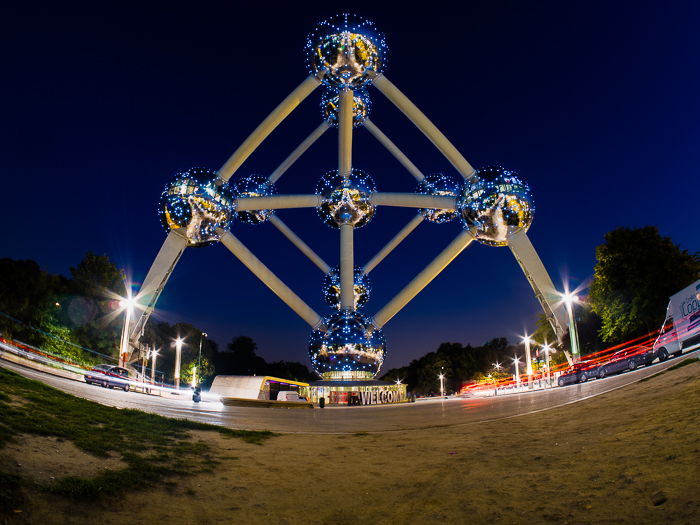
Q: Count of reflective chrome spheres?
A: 9